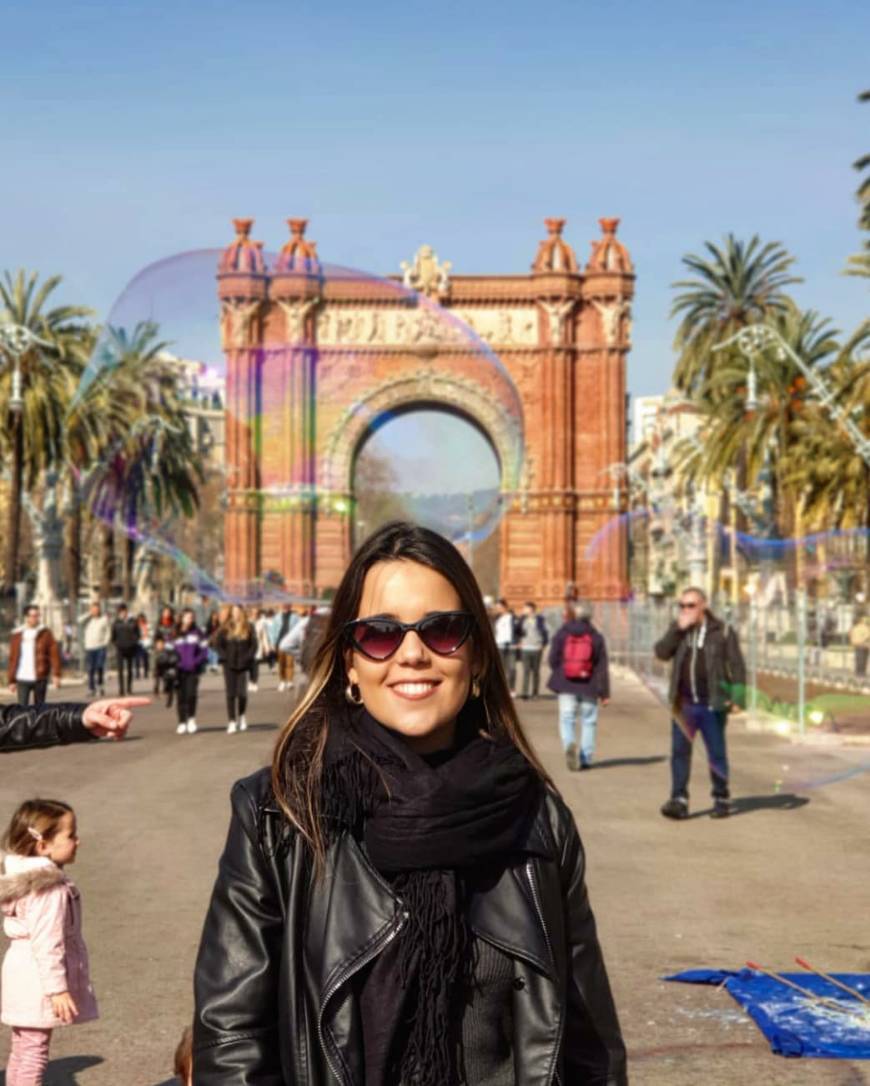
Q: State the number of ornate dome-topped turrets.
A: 4